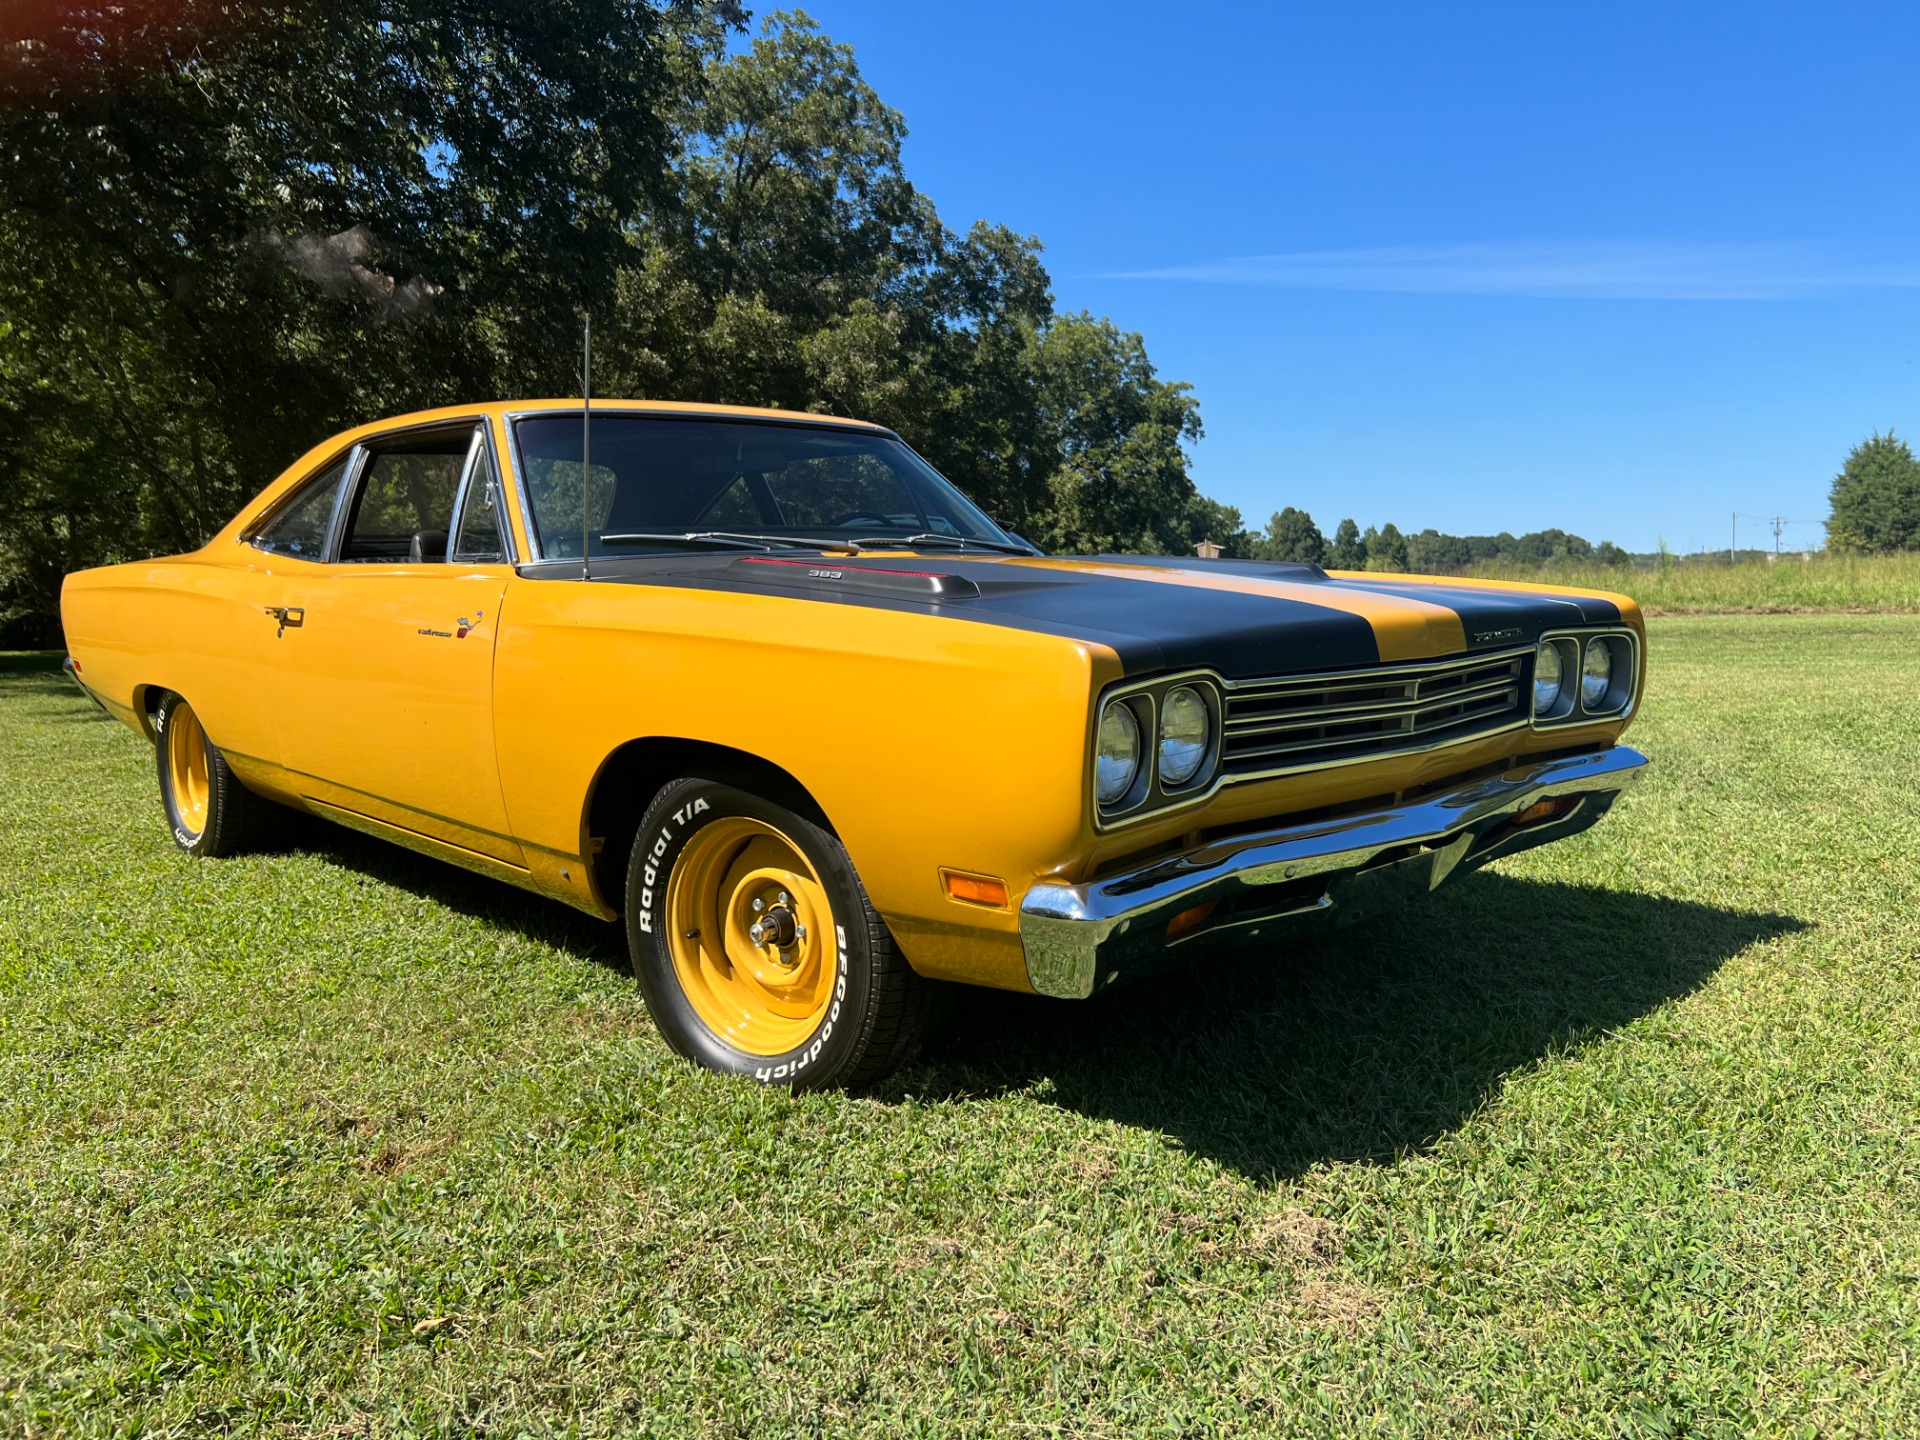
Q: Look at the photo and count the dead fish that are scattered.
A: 0